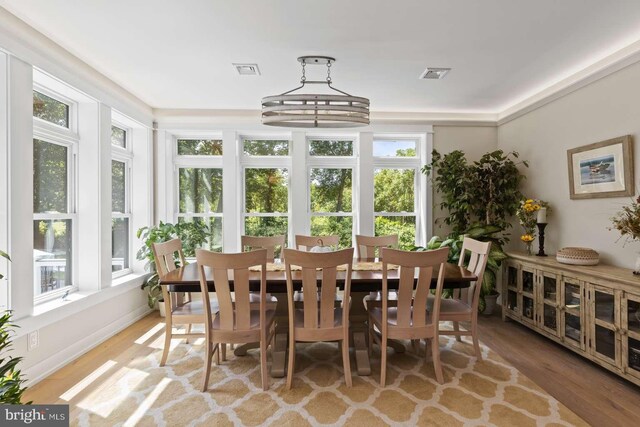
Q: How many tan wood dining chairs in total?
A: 8